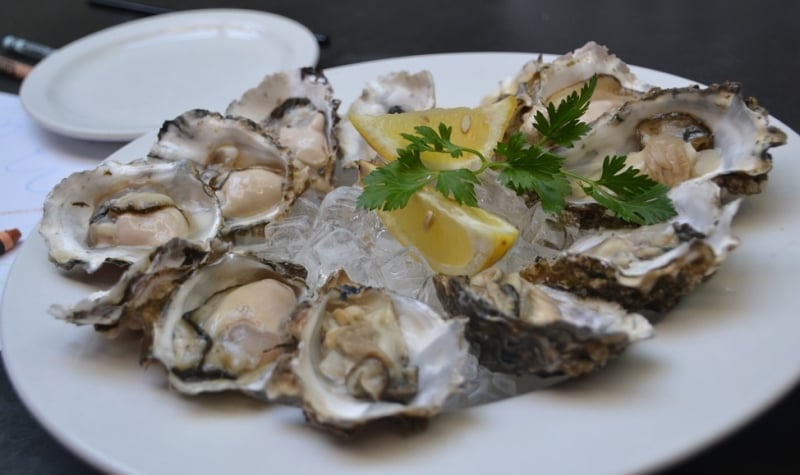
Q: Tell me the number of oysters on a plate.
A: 10